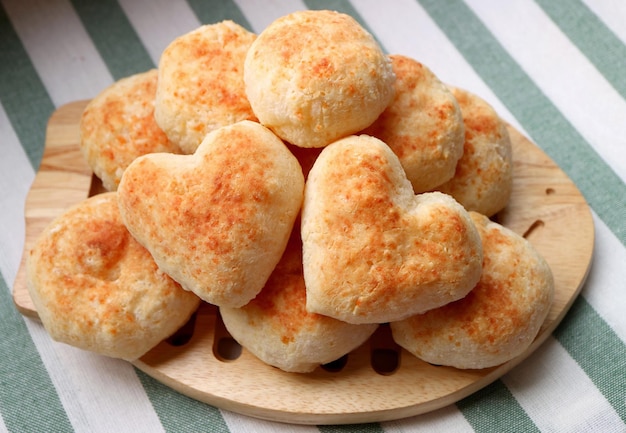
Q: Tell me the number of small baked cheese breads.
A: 10